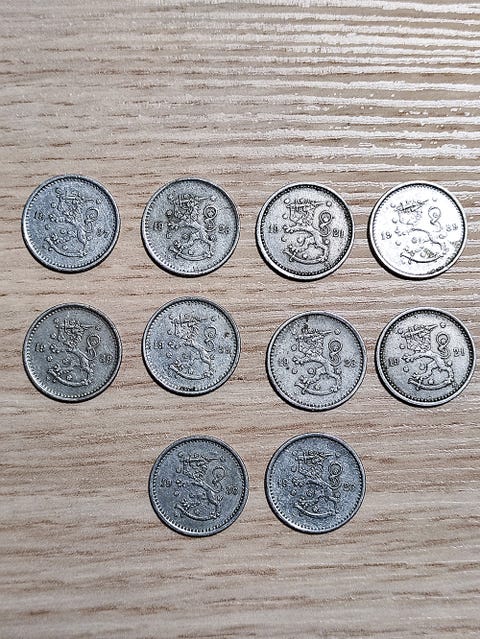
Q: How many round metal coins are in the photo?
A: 10